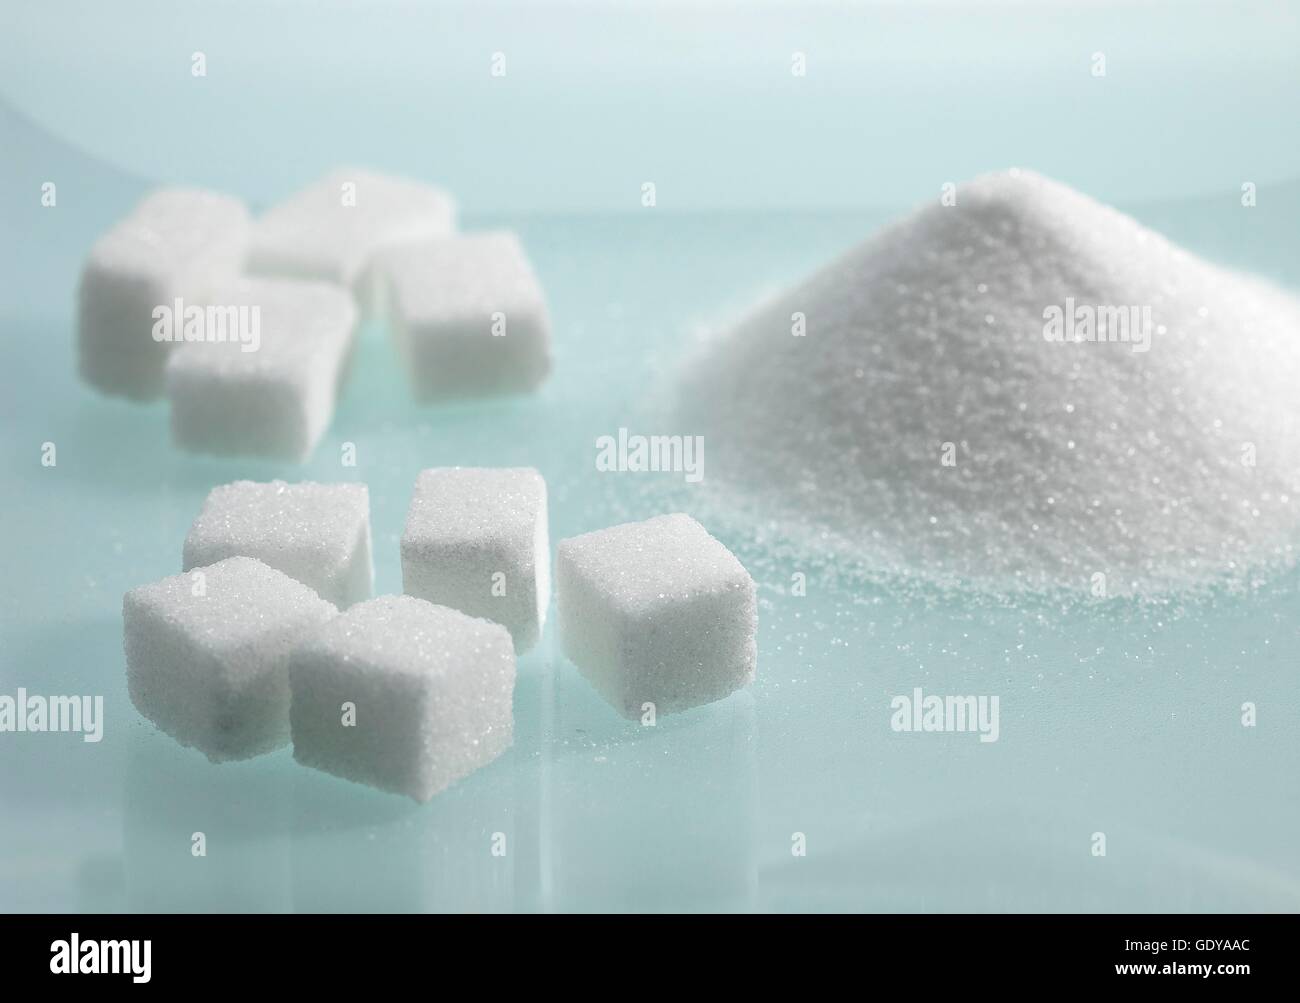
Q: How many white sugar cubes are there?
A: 9